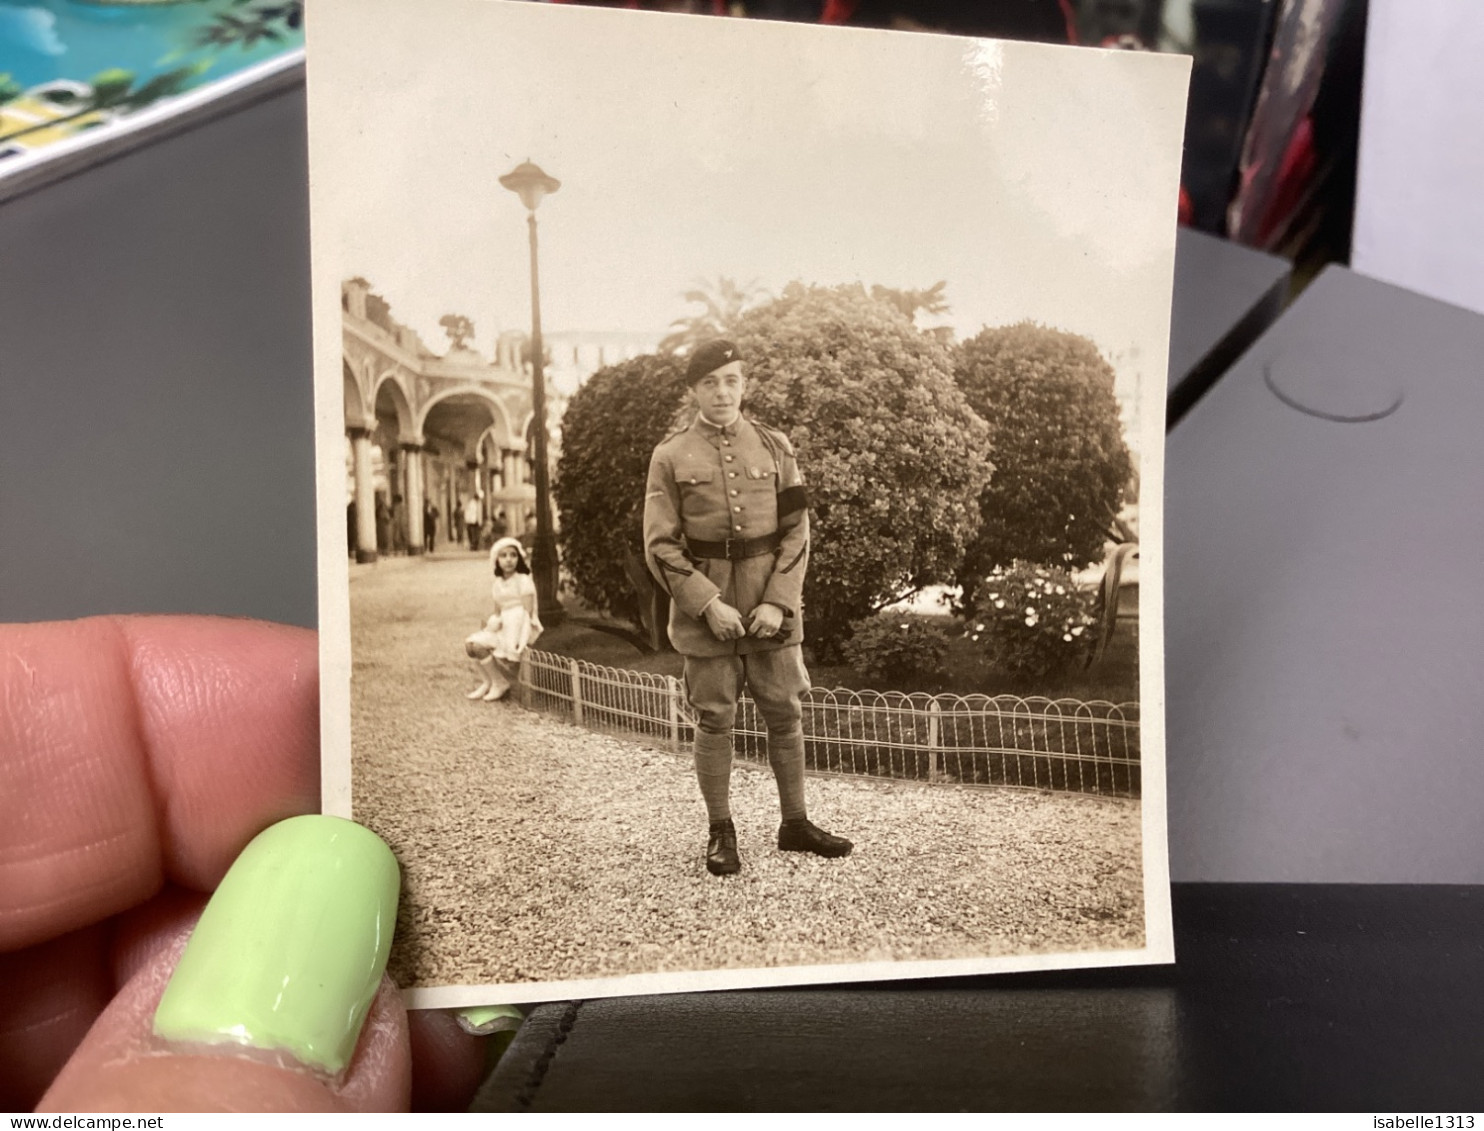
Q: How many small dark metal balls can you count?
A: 0